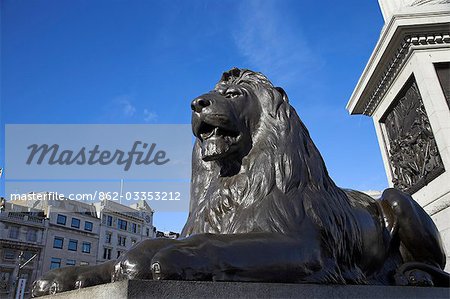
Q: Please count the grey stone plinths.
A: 1